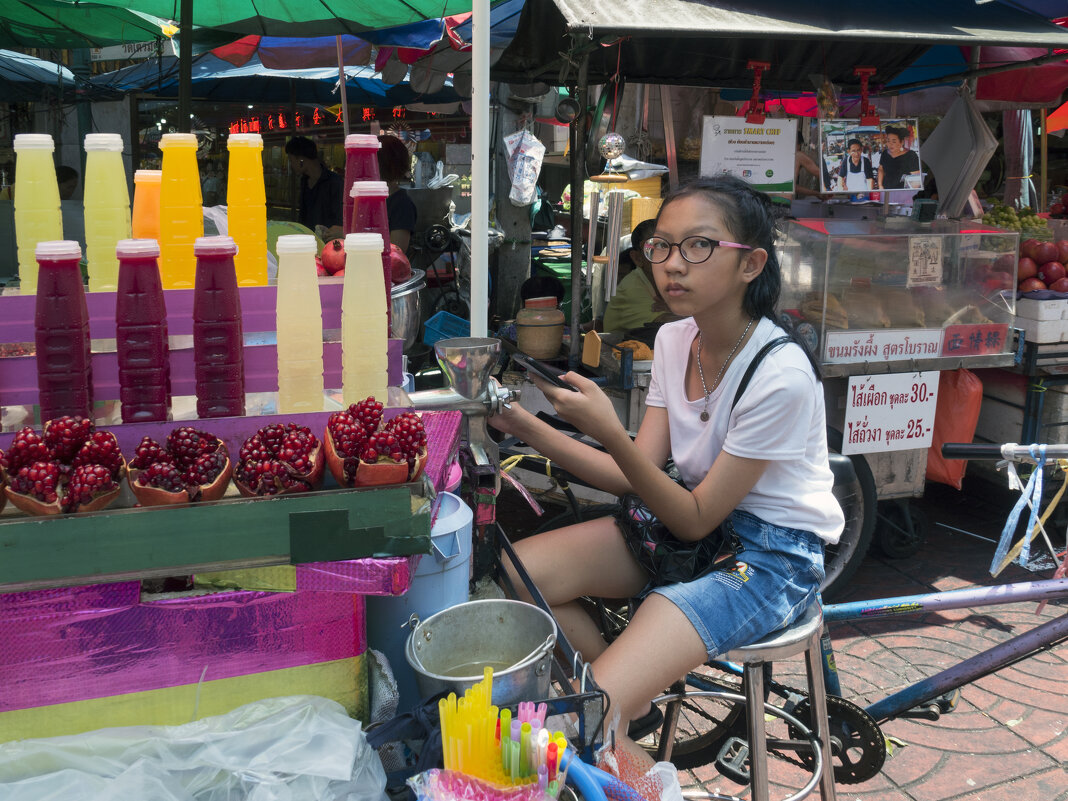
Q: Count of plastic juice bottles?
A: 12